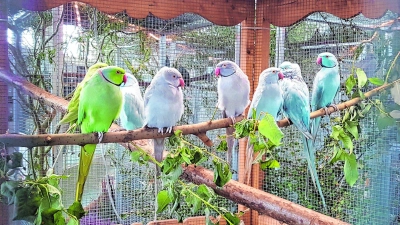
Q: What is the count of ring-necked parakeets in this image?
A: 8